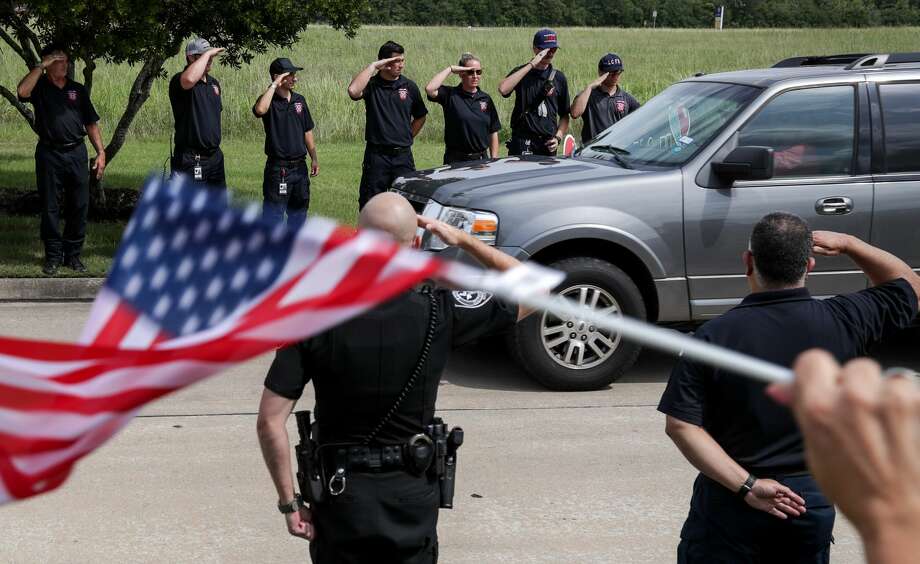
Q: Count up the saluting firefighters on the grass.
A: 7